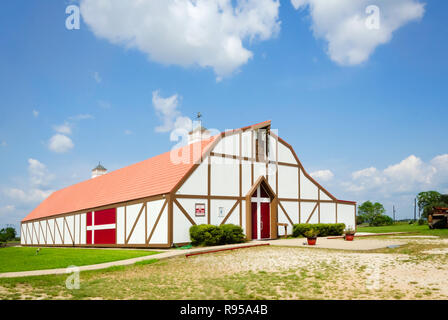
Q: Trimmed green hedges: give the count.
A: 2